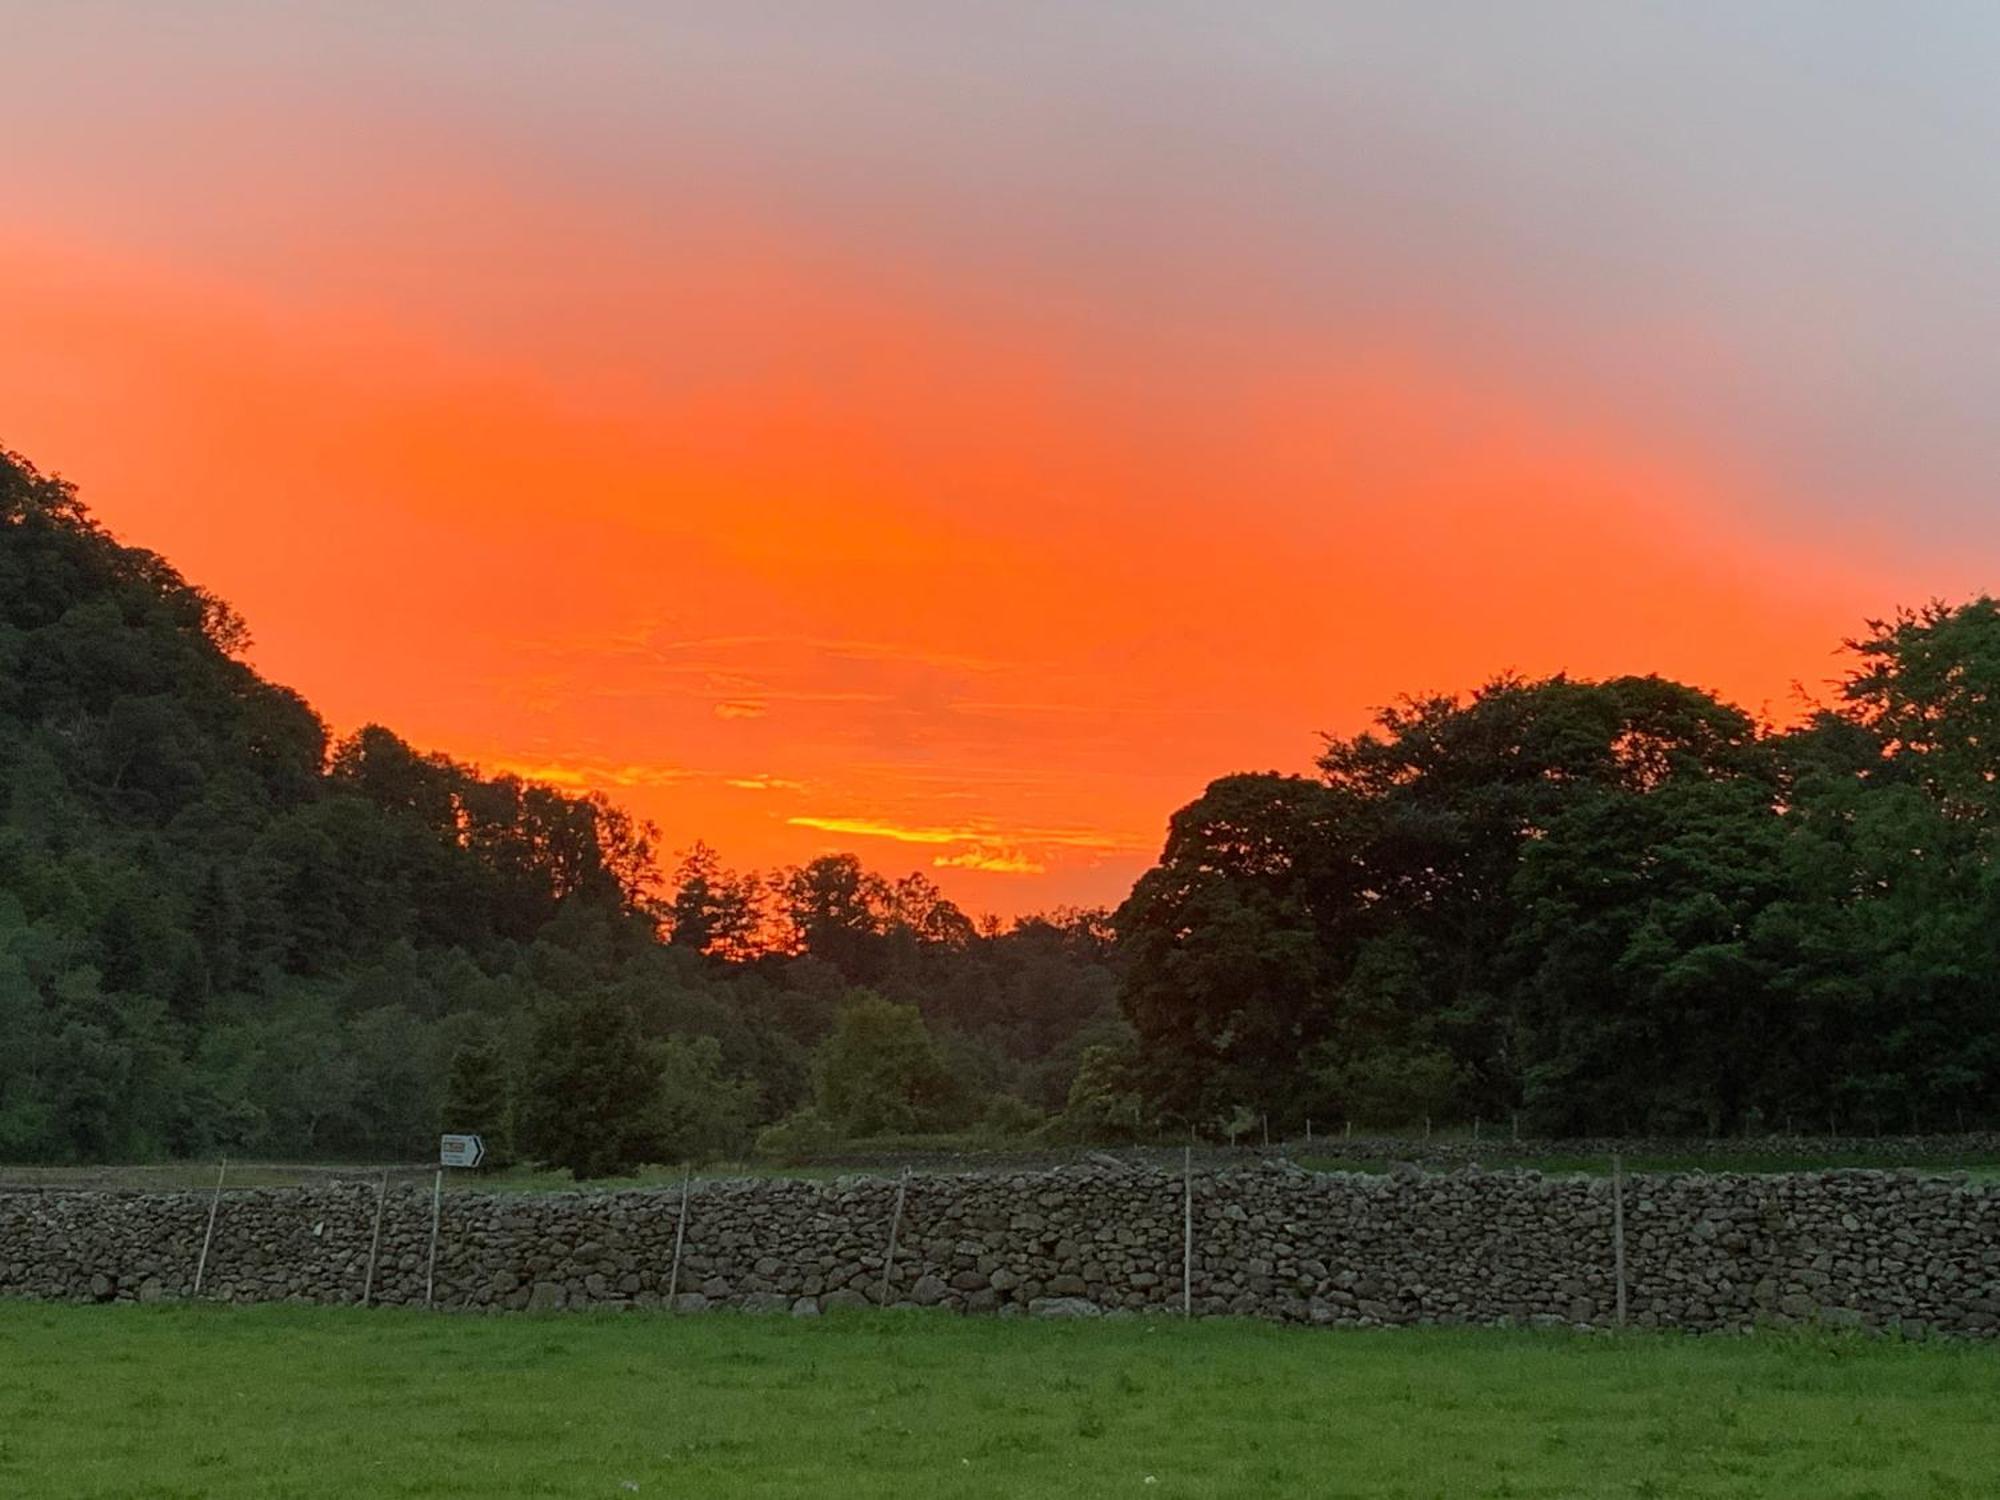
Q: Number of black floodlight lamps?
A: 0